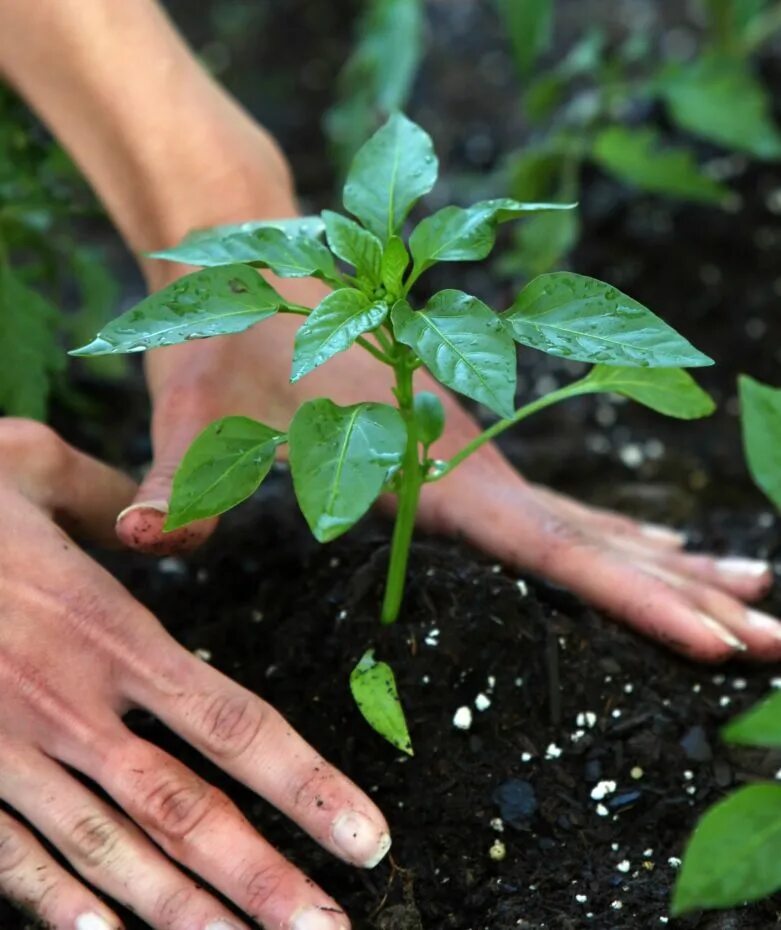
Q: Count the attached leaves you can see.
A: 13